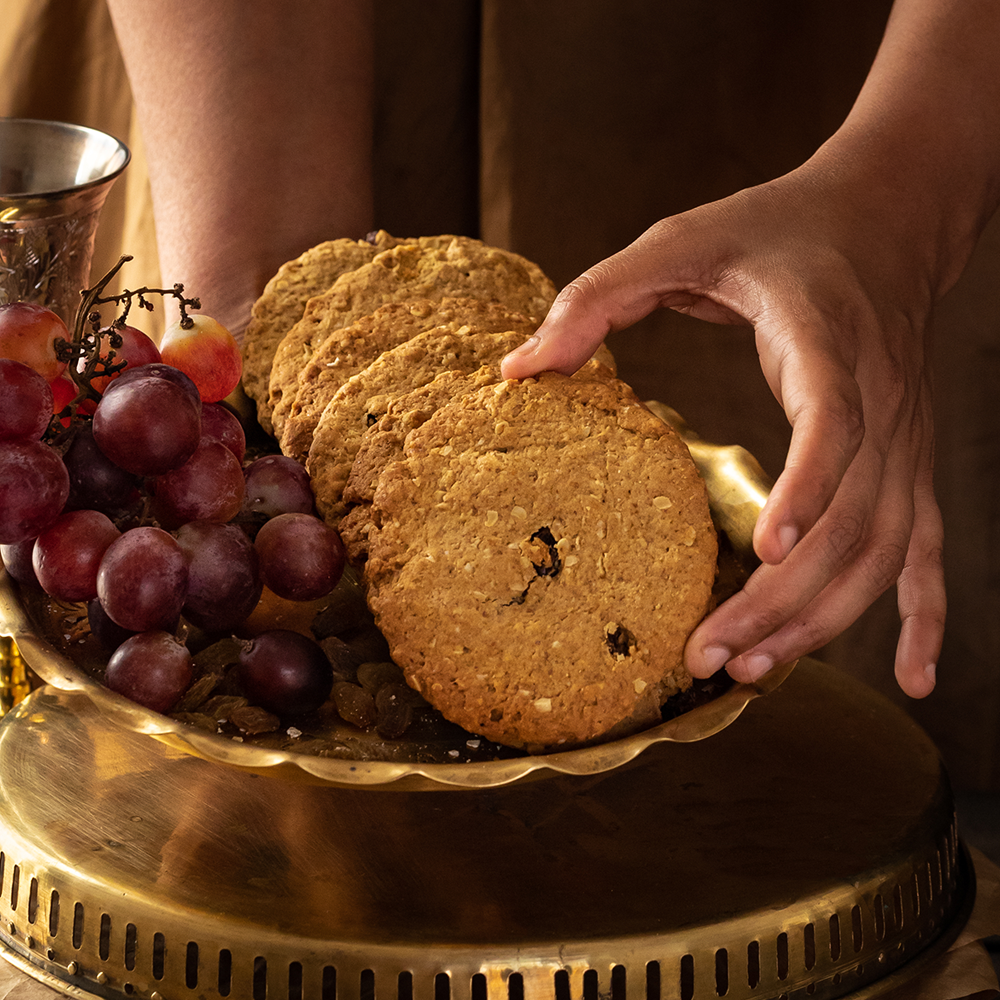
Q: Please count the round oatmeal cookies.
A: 6